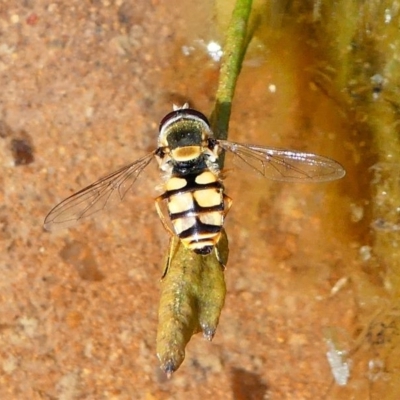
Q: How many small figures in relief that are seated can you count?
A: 0